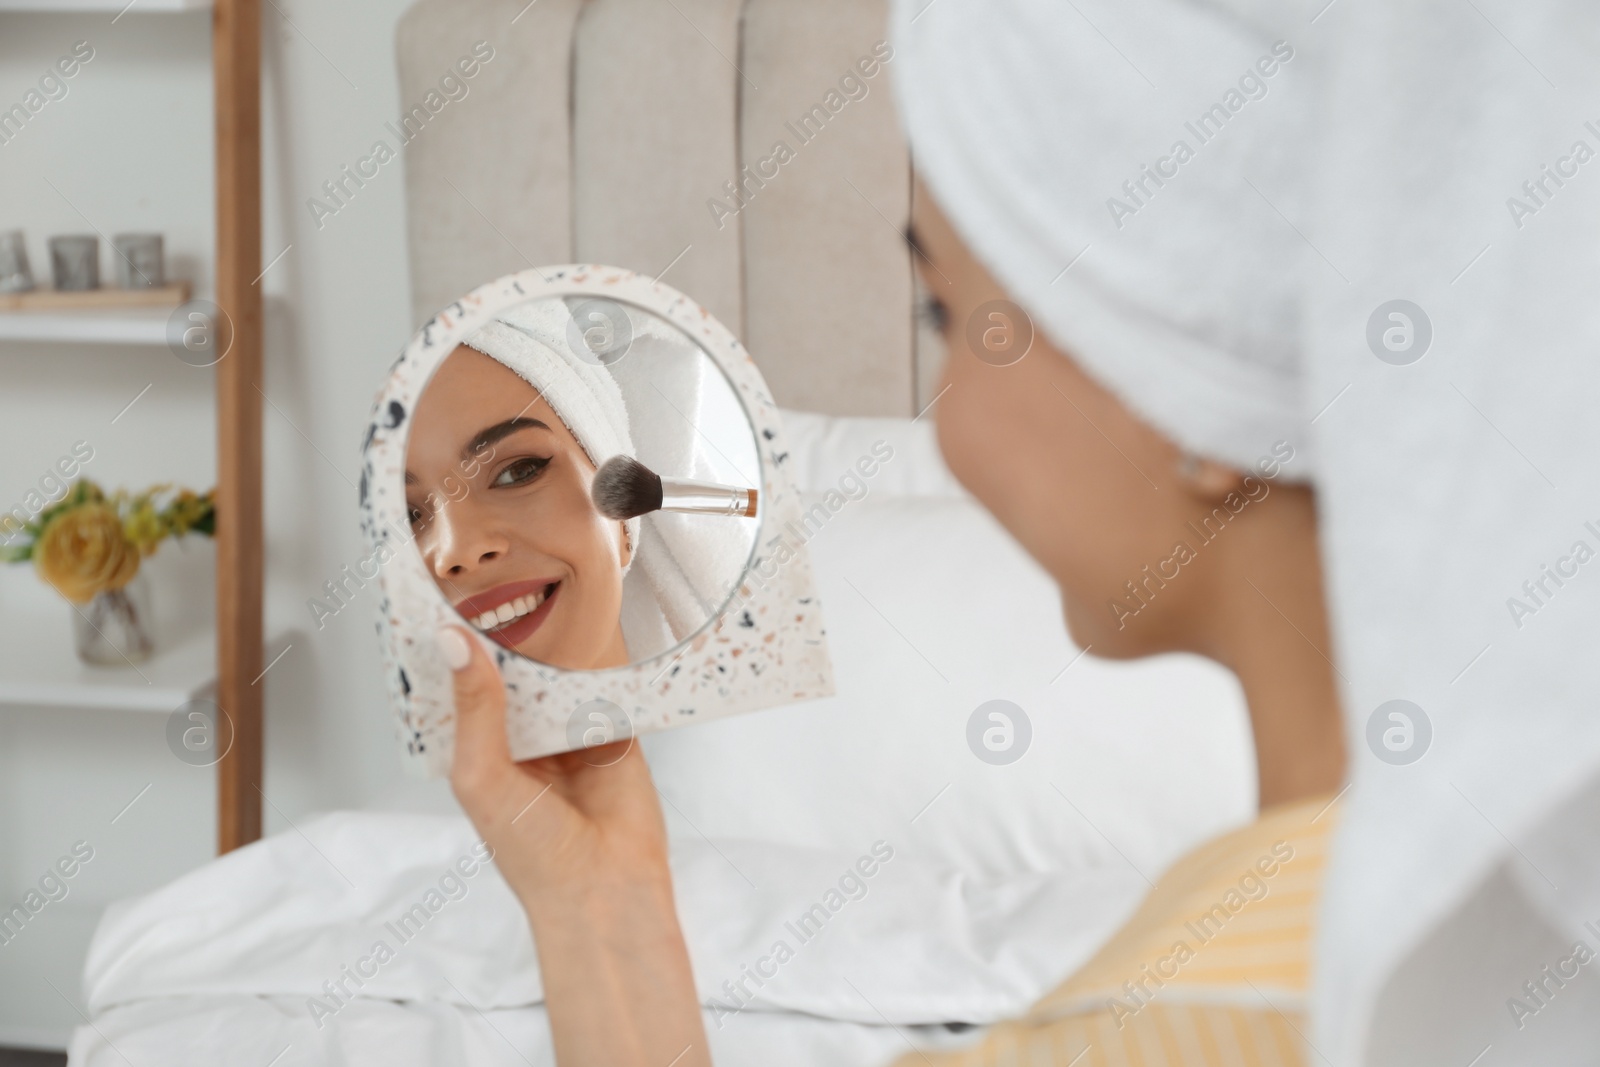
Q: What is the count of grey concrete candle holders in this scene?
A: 3